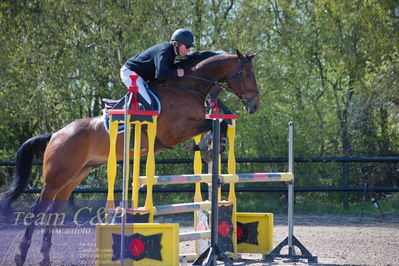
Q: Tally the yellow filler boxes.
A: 2